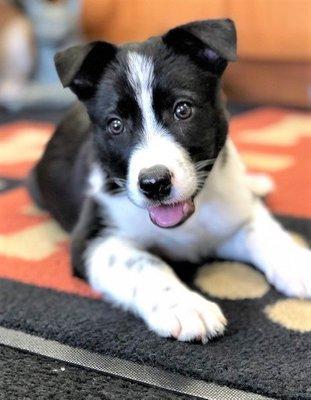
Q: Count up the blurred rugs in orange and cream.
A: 1